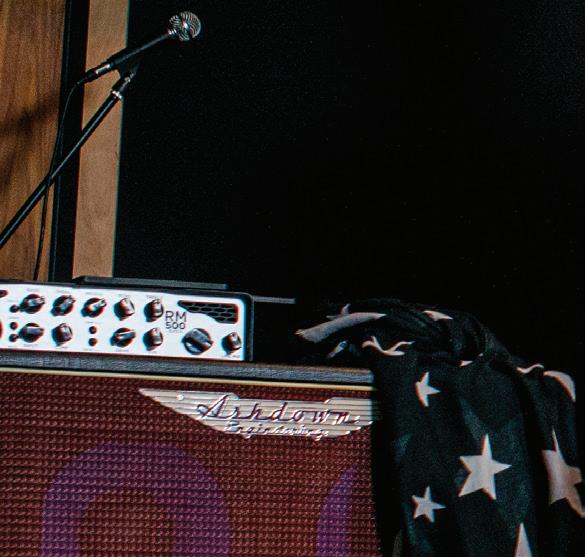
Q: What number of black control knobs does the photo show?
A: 11